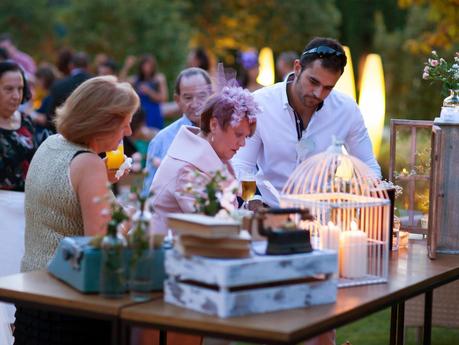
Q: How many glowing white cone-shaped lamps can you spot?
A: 3